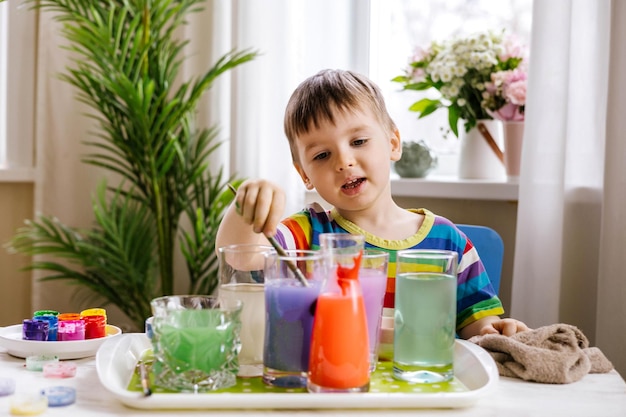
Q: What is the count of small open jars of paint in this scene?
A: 7